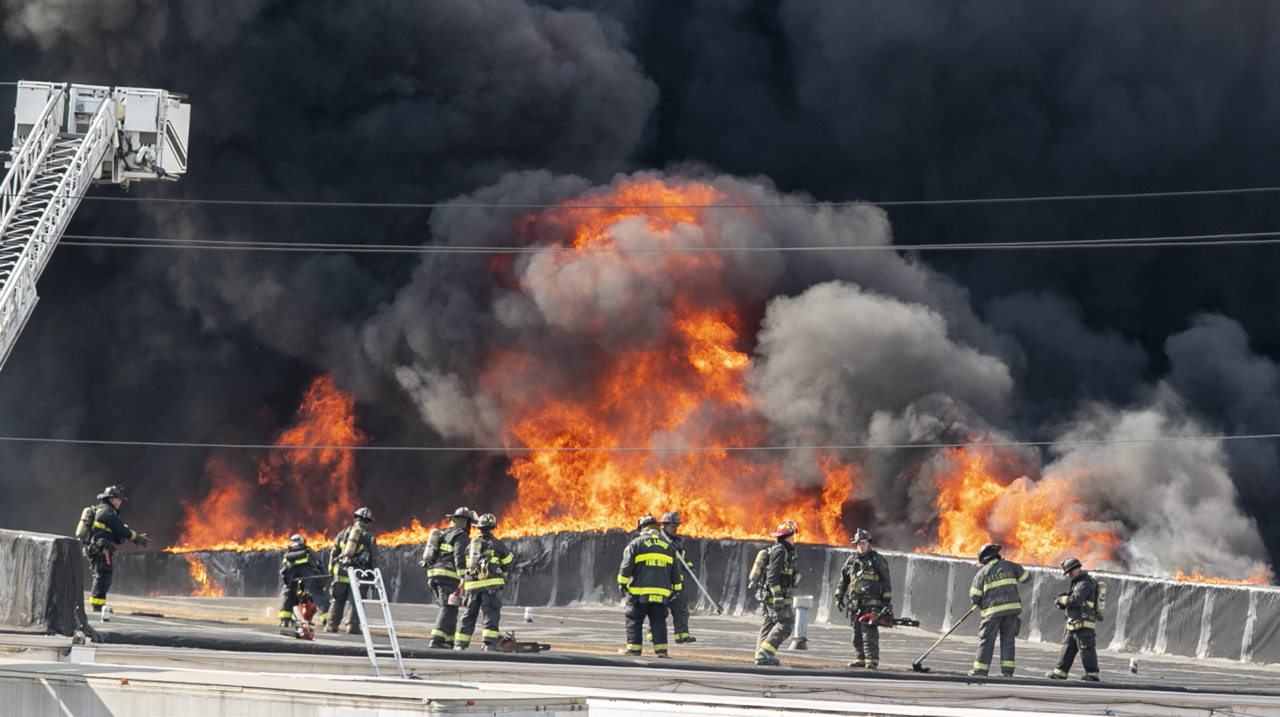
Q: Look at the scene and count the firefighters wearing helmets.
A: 11